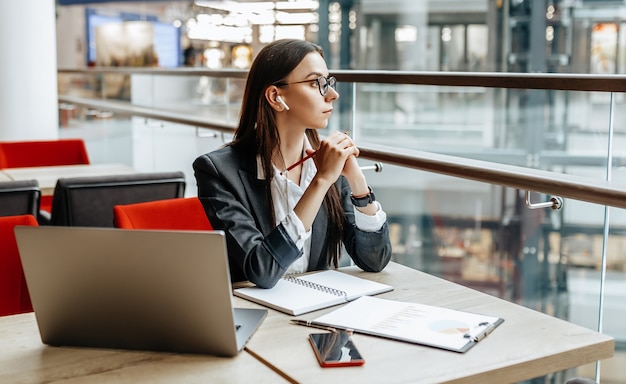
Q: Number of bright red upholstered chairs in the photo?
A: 3